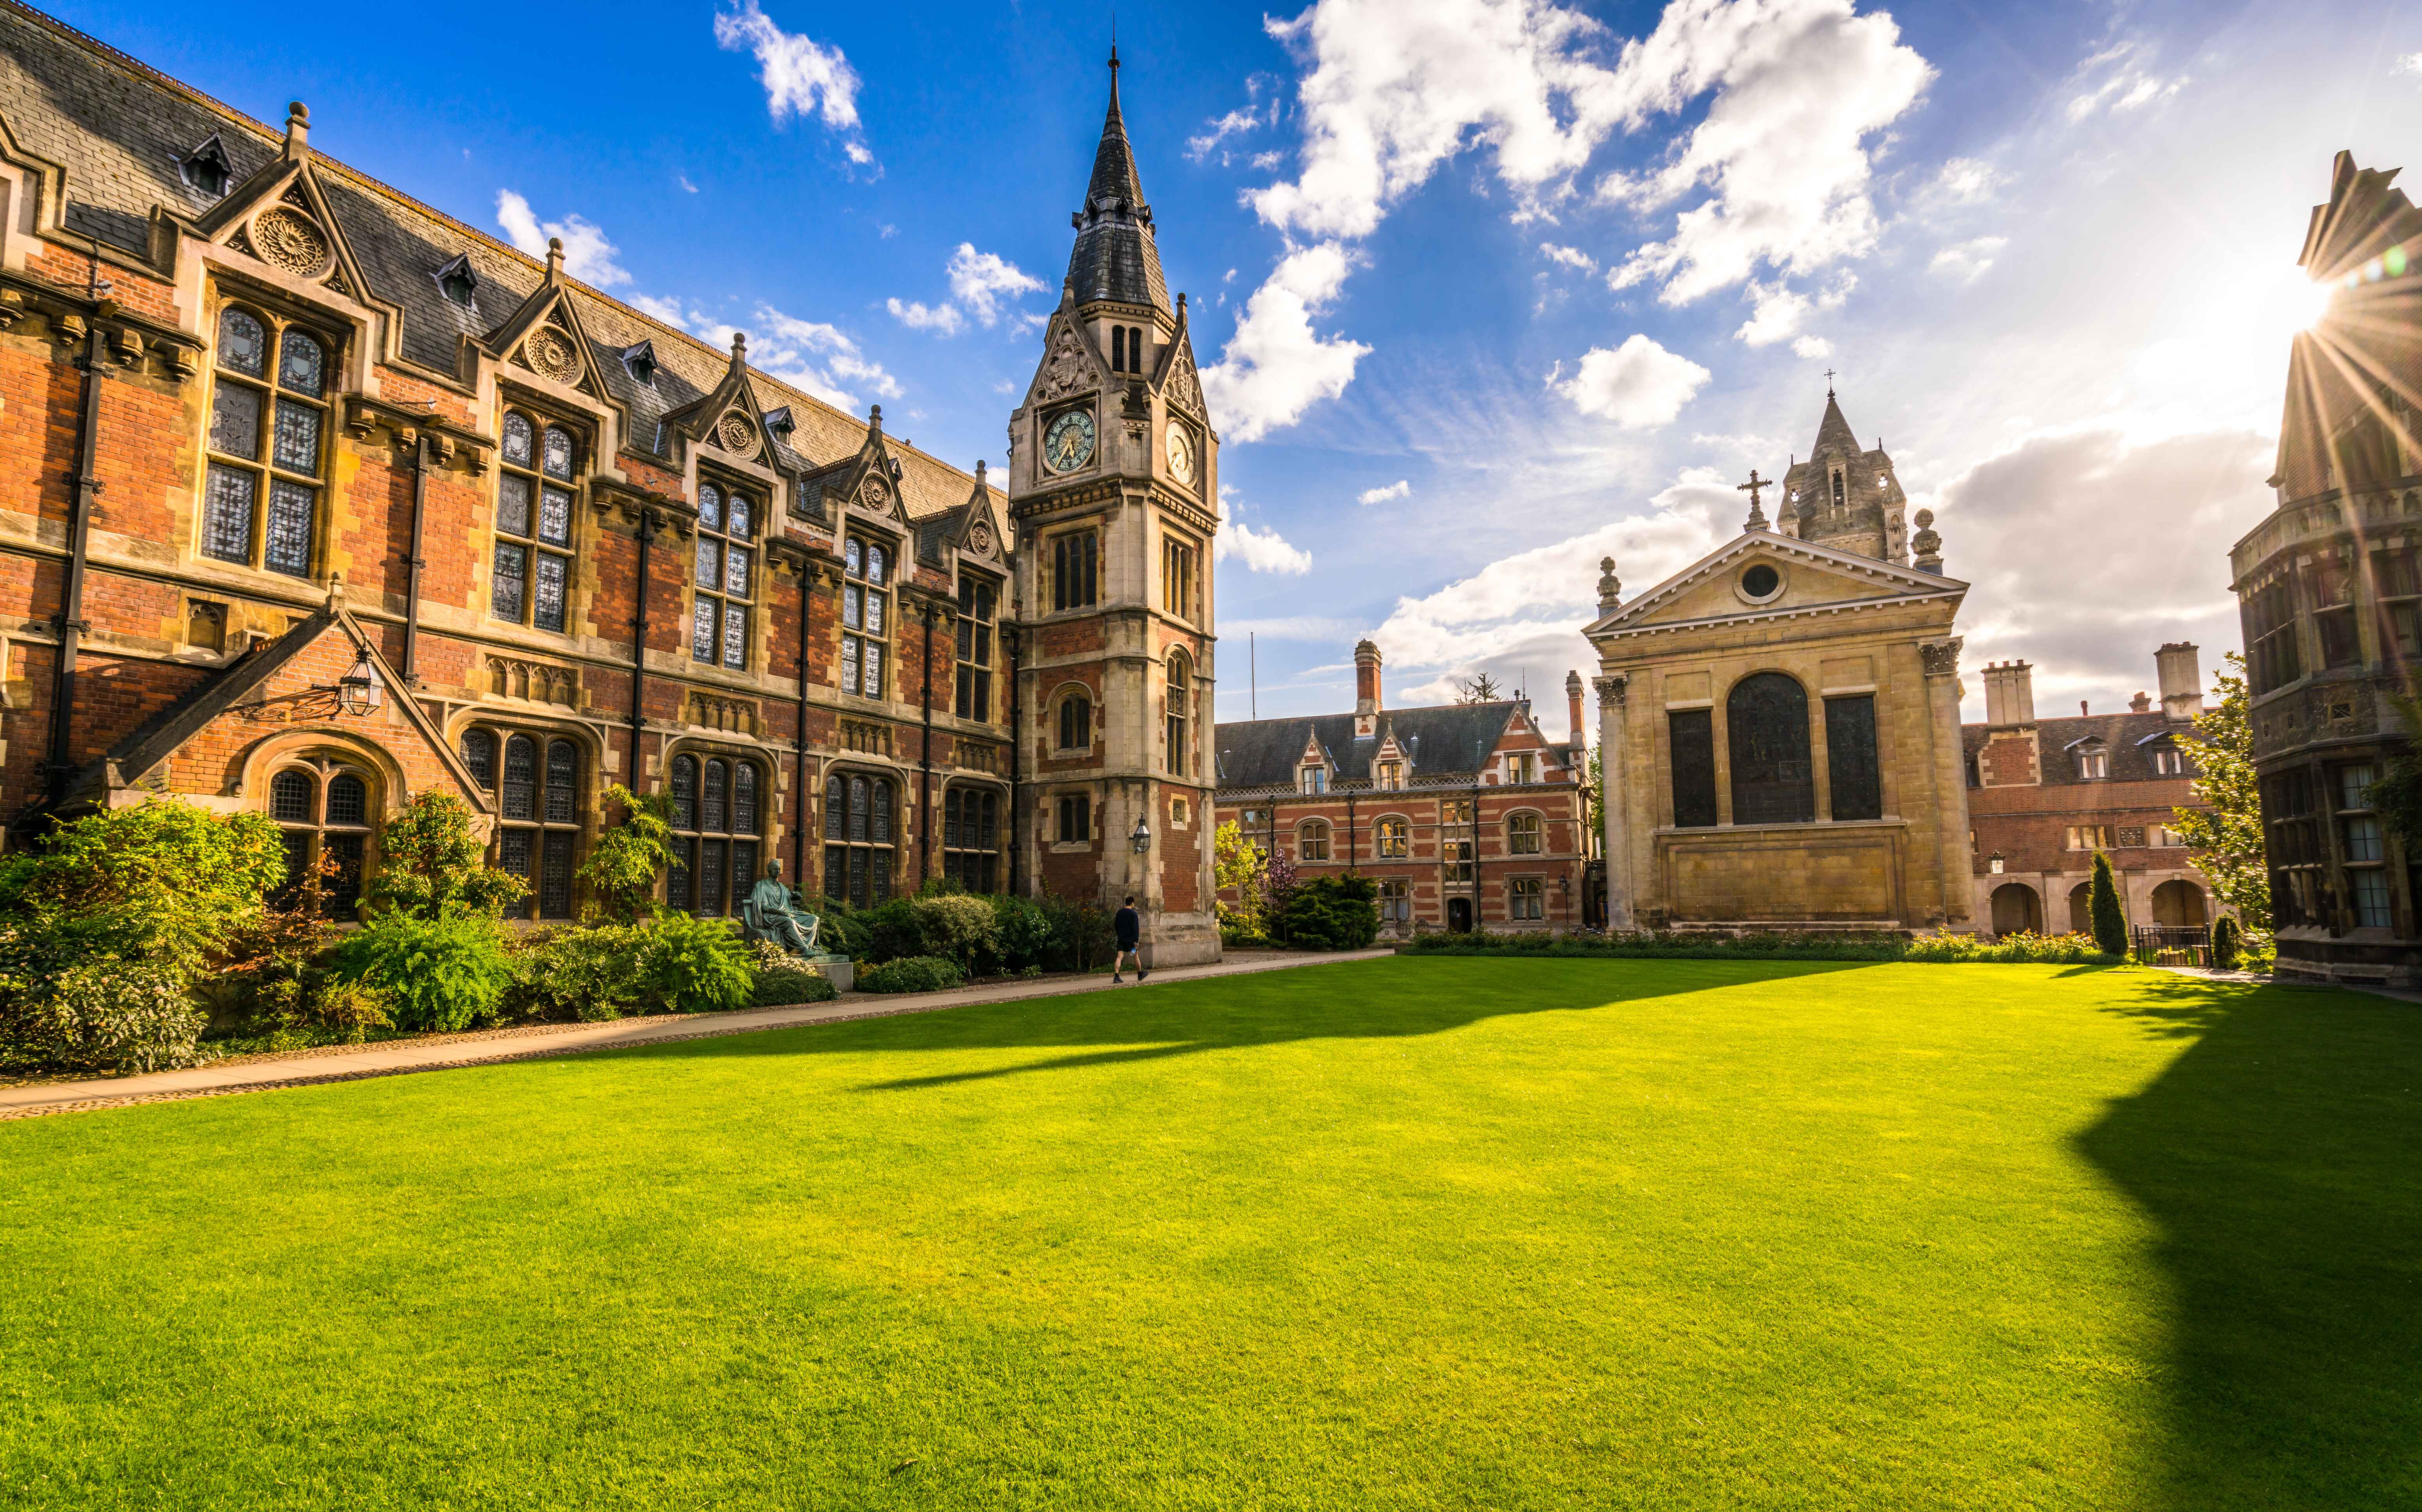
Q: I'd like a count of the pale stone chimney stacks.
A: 2